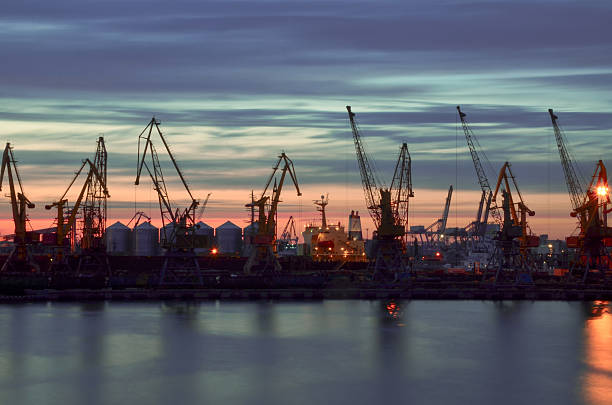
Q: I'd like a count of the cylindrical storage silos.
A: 6